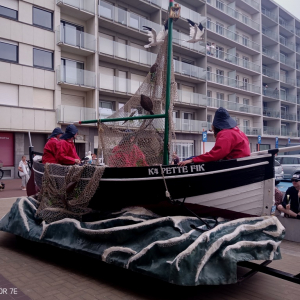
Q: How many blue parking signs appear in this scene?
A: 4